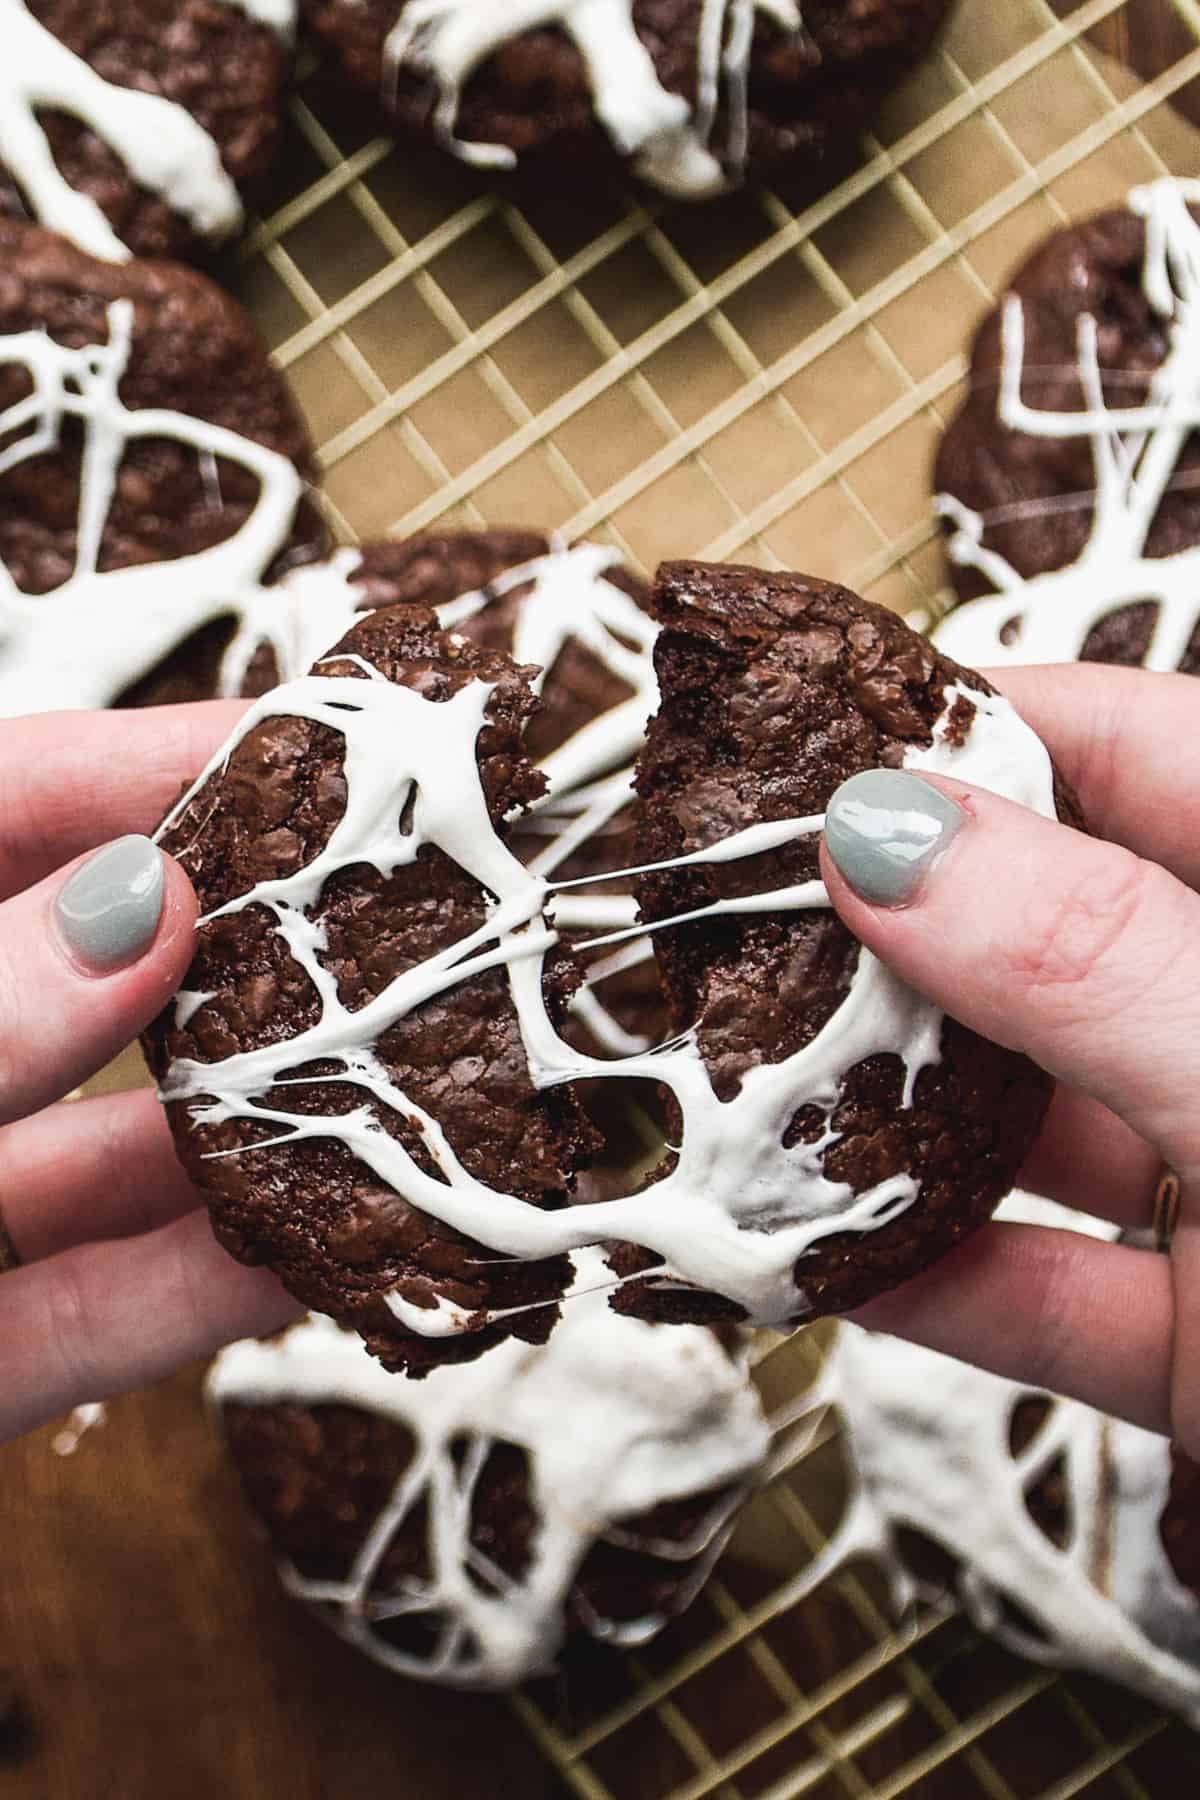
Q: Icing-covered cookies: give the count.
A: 8